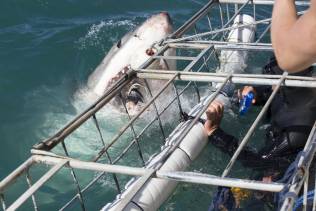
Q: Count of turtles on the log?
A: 0